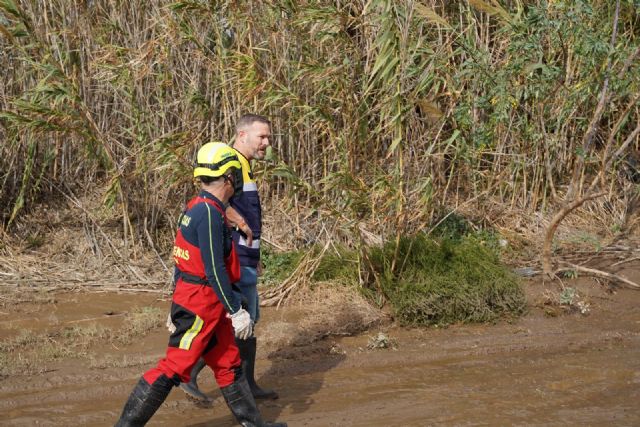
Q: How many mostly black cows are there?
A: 0